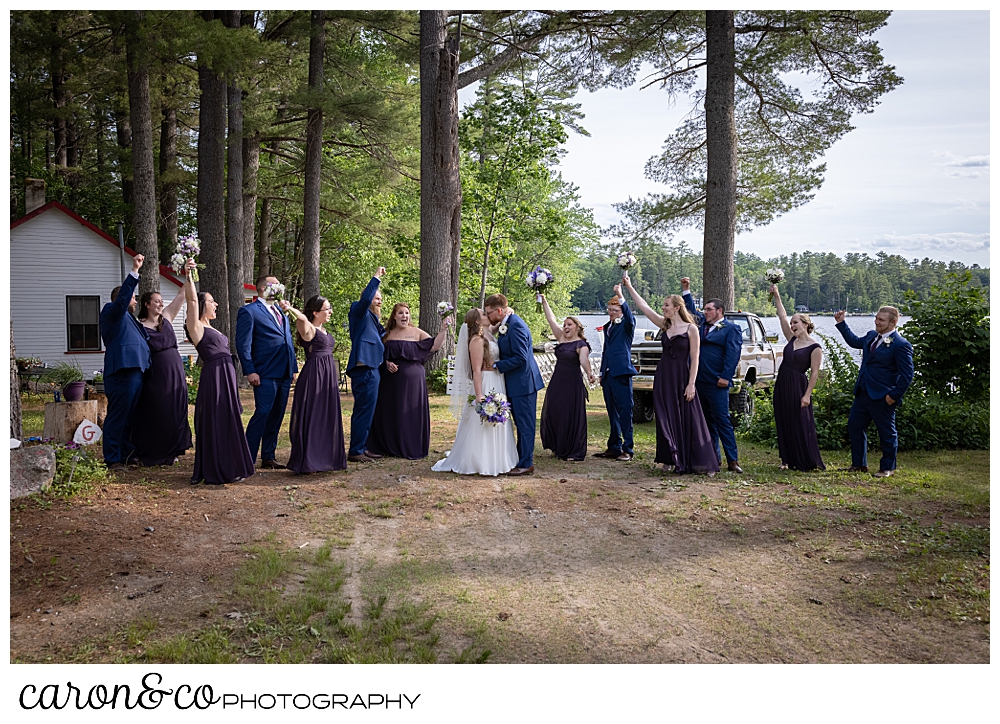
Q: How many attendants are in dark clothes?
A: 13